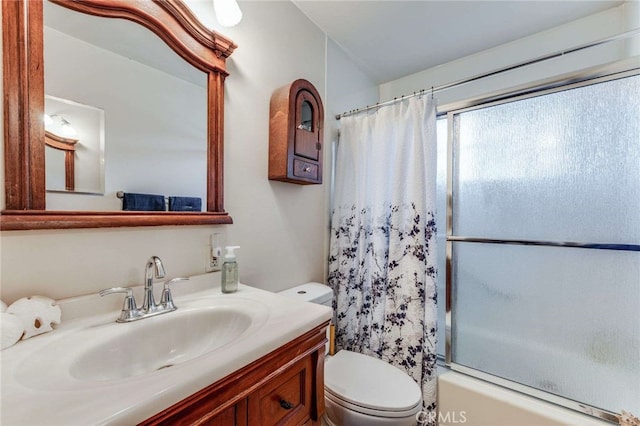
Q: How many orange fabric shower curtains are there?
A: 0